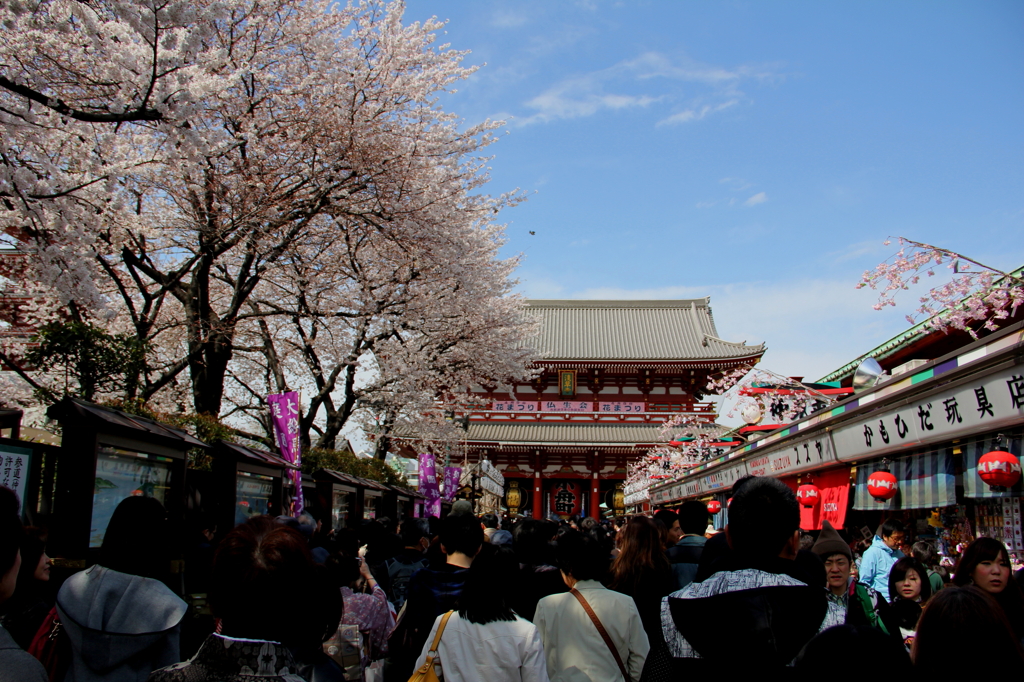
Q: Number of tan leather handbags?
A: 1